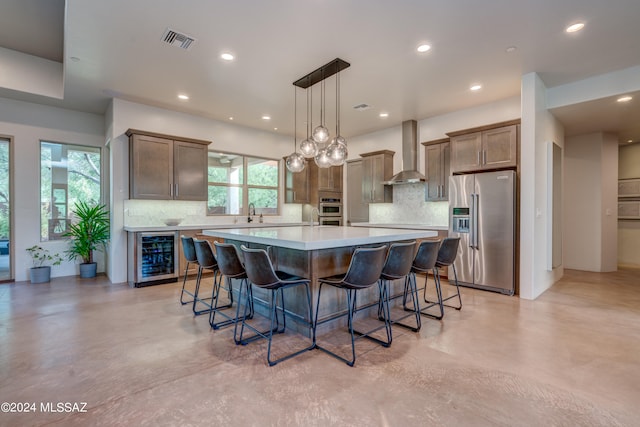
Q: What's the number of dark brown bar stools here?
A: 8